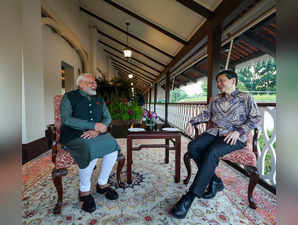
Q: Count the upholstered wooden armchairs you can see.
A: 2